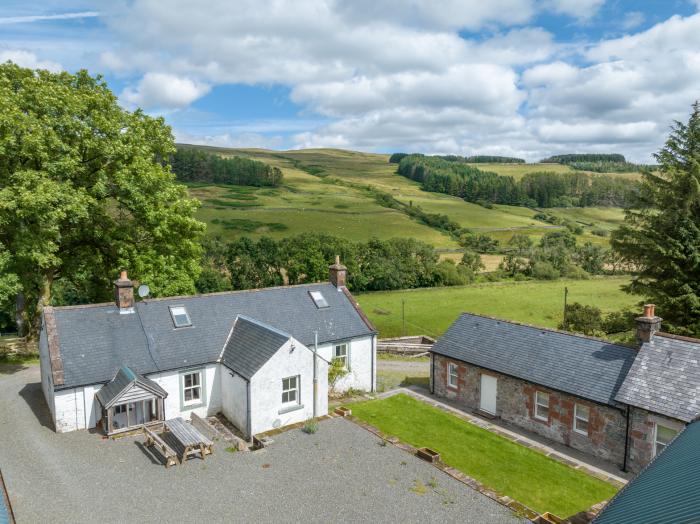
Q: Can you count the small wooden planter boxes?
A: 3